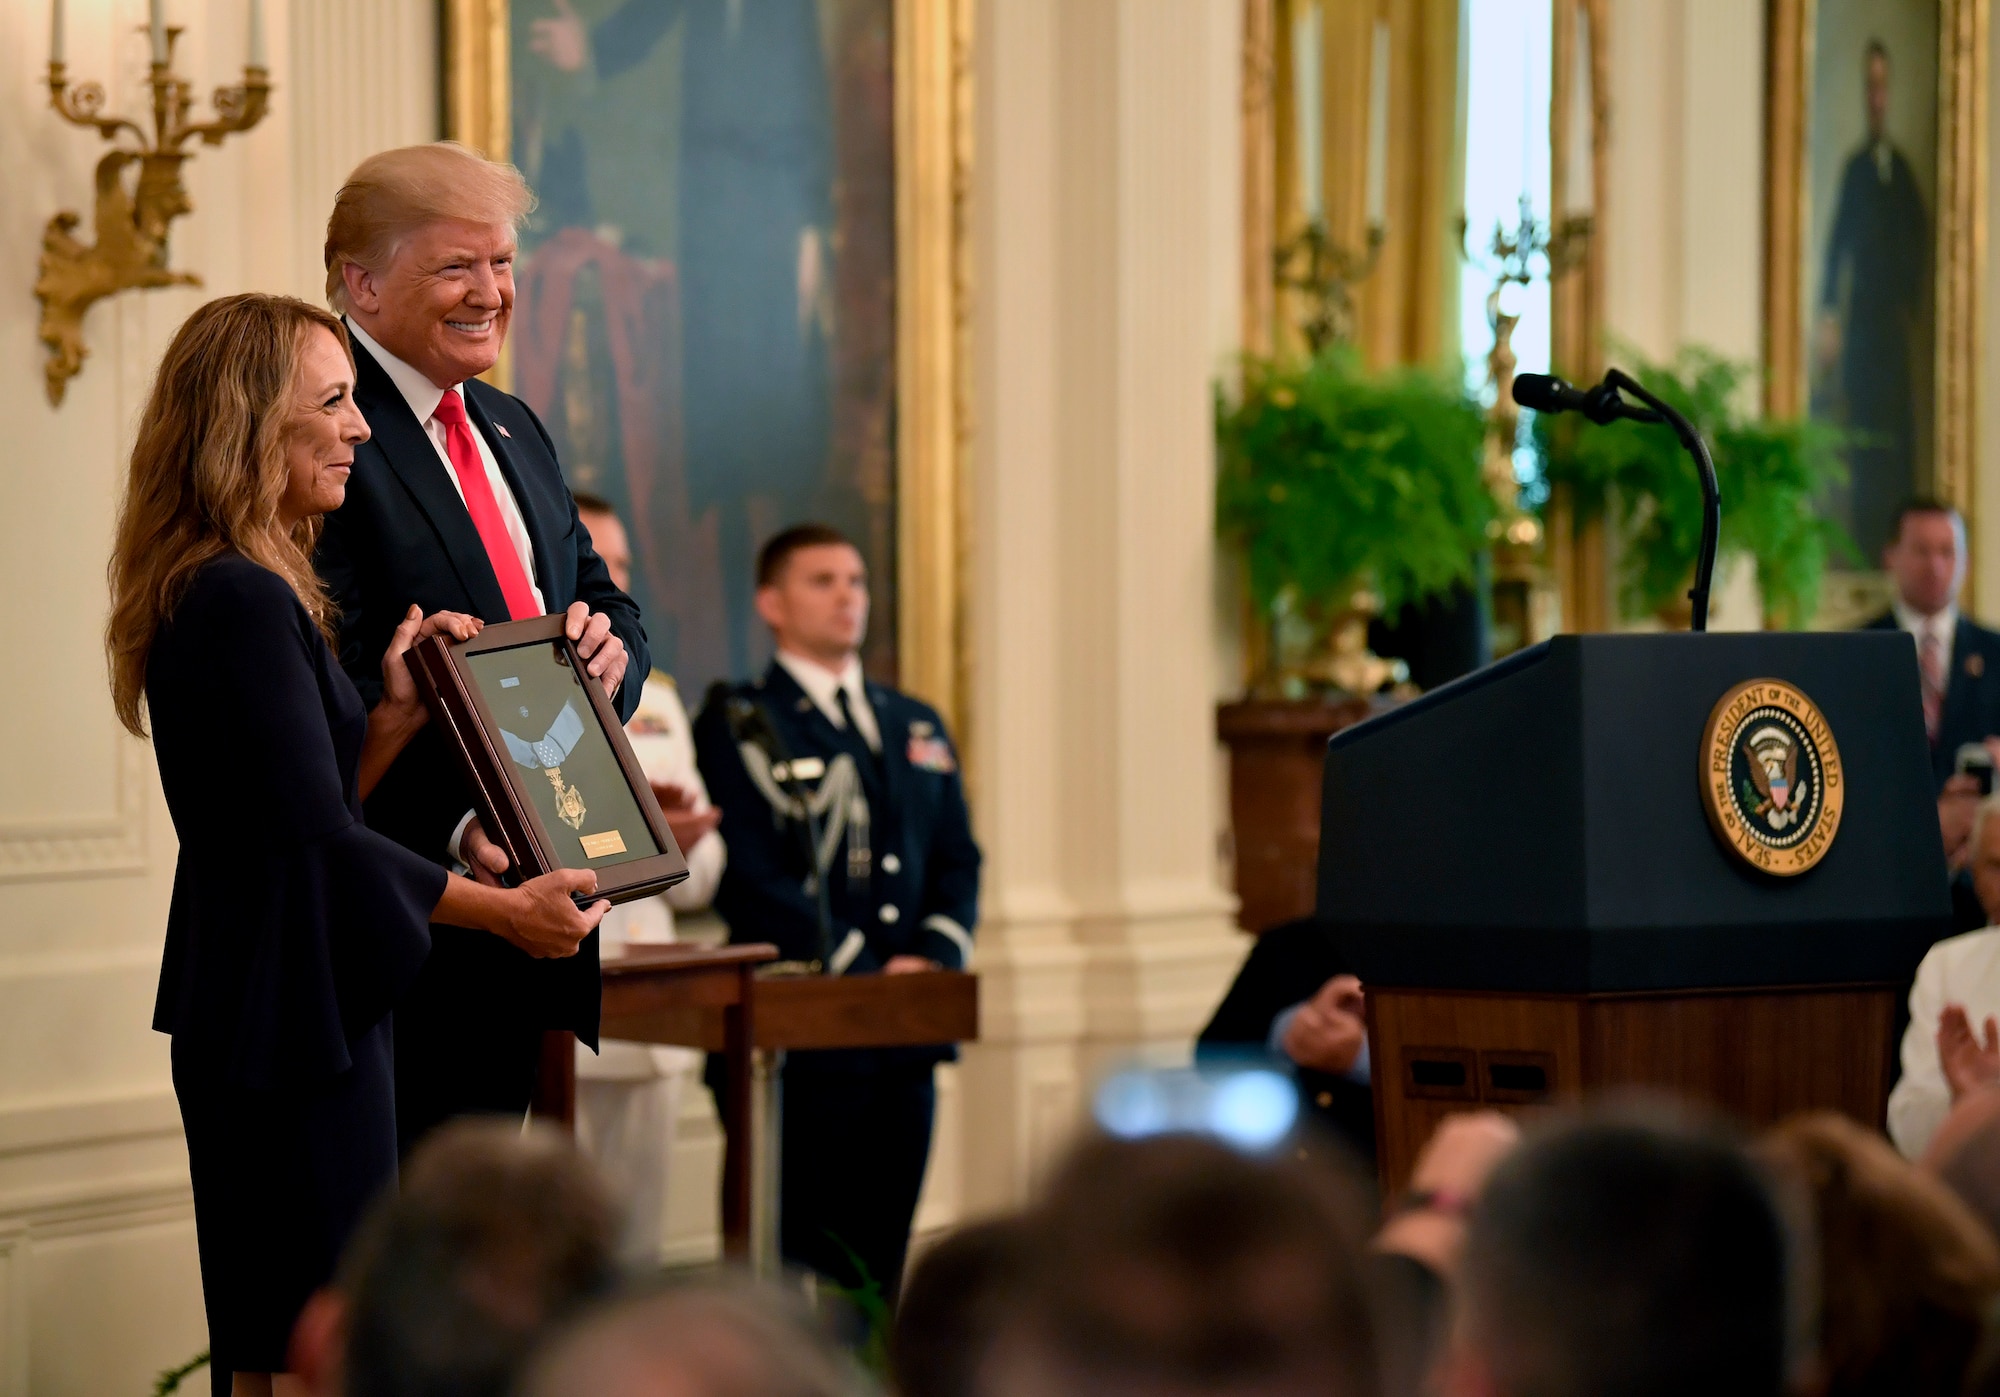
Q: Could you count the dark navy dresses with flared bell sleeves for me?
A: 1